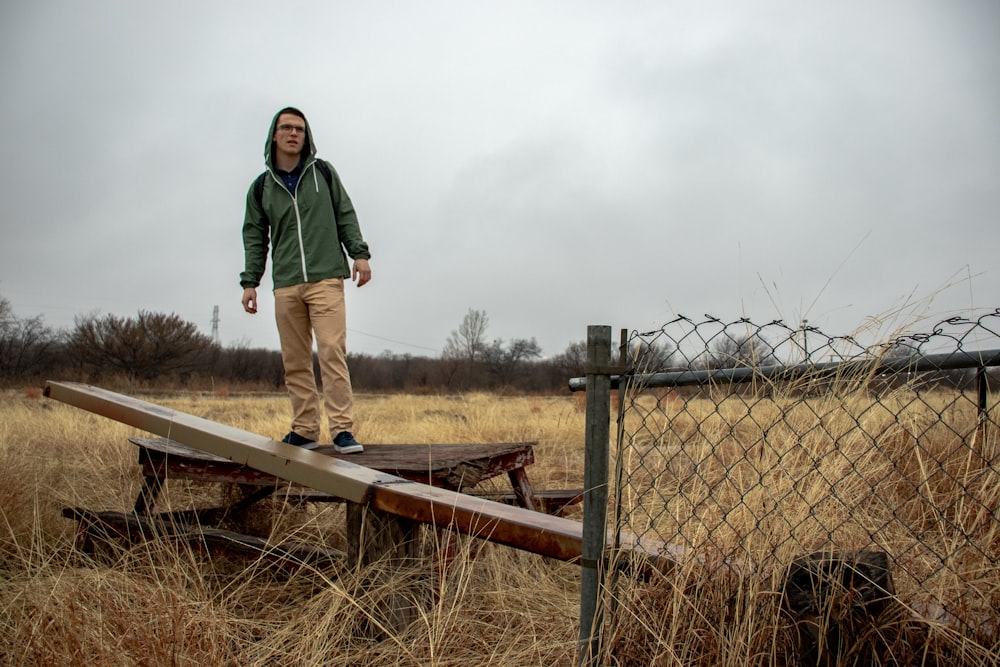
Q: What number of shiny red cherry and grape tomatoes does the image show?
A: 0